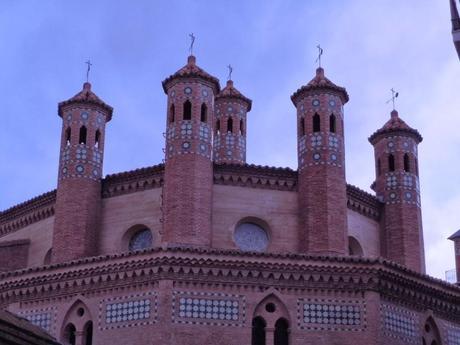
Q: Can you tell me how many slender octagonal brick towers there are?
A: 5